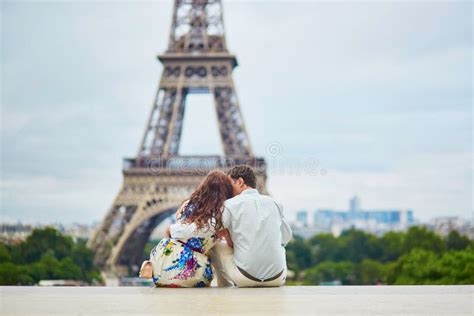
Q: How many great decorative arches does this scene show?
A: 1